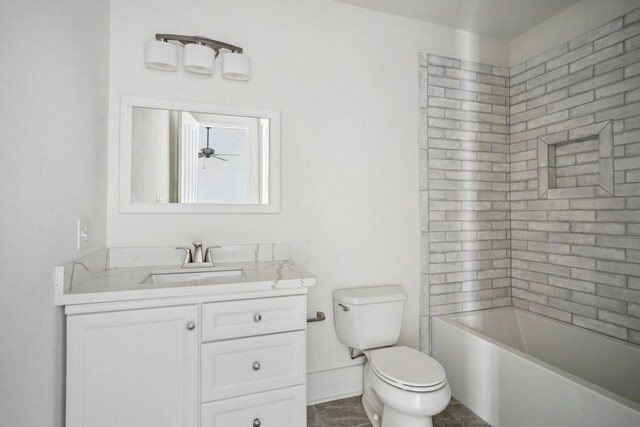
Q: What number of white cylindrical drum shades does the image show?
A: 3